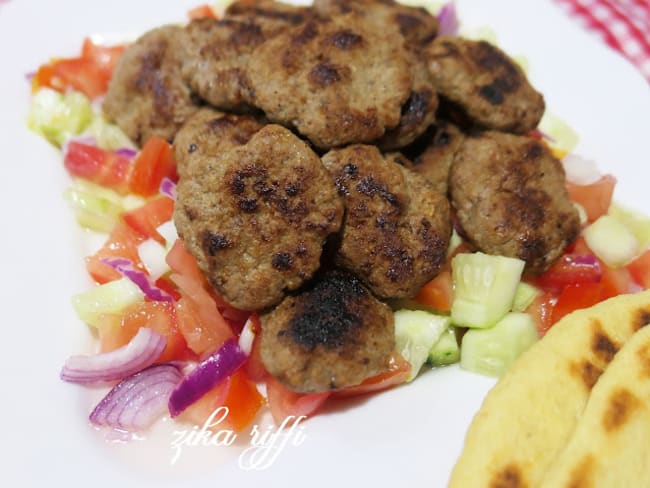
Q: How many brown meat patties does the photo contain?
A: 13